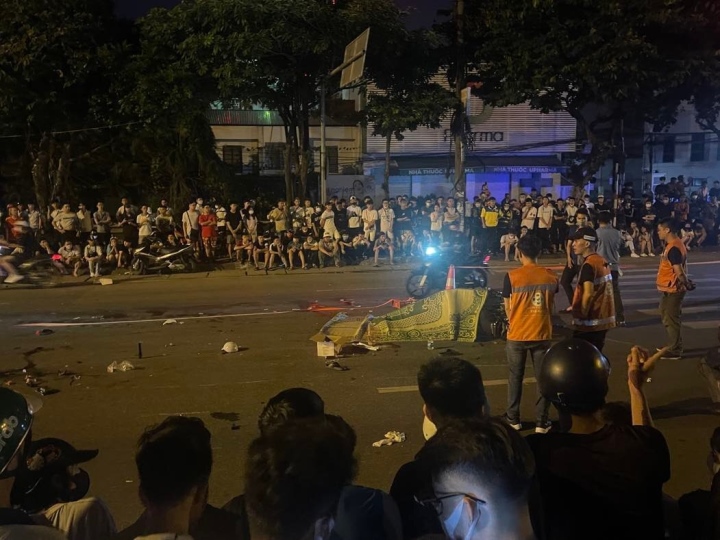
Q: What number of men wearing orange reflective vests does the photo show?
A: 3